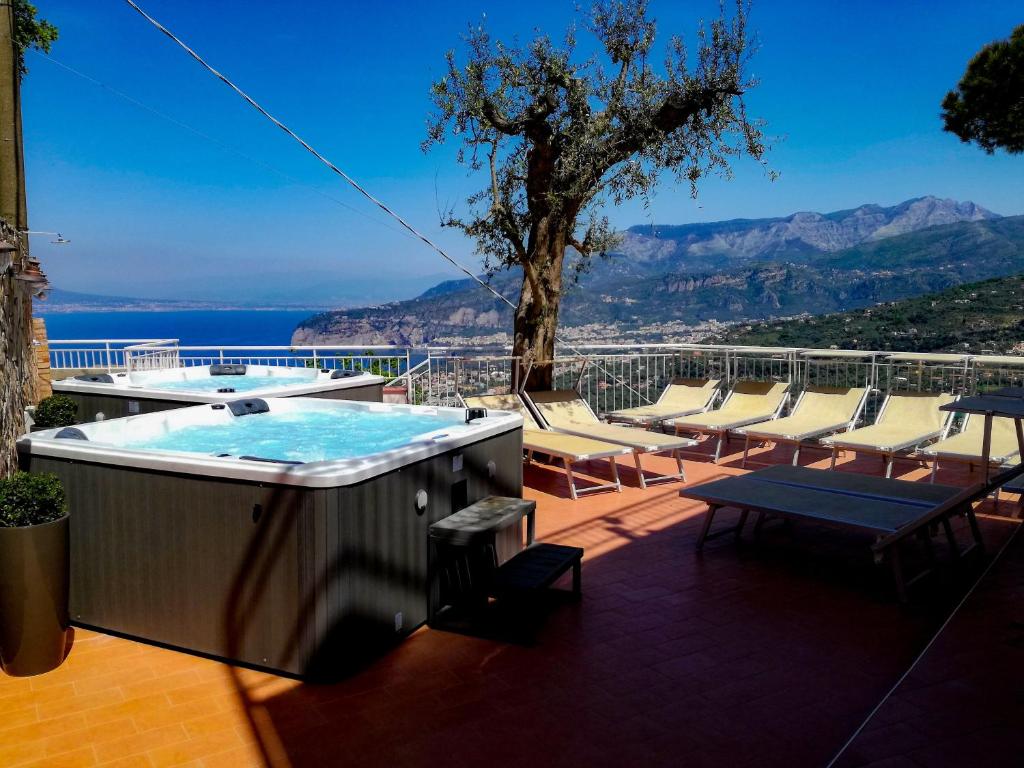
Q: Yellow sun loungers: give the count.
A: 7